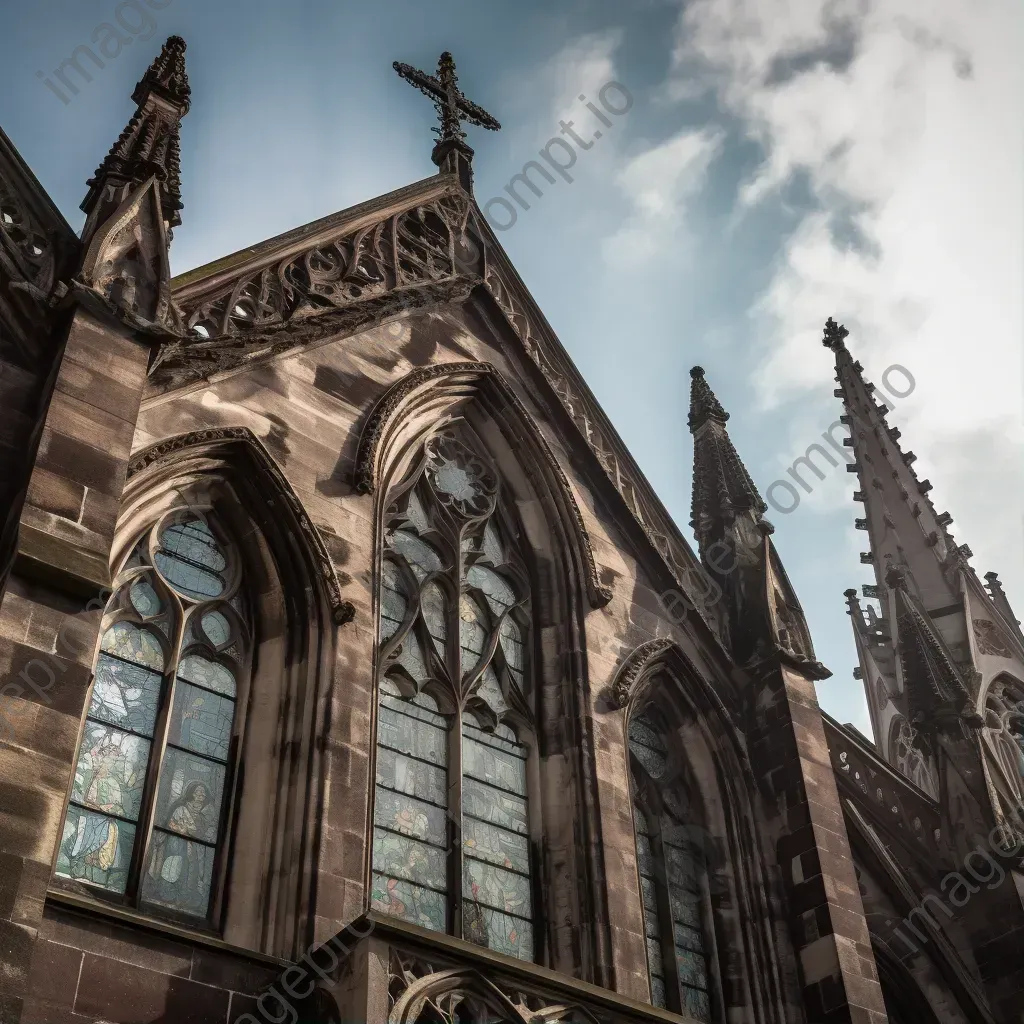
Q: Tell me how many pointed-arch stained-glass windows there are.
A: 3